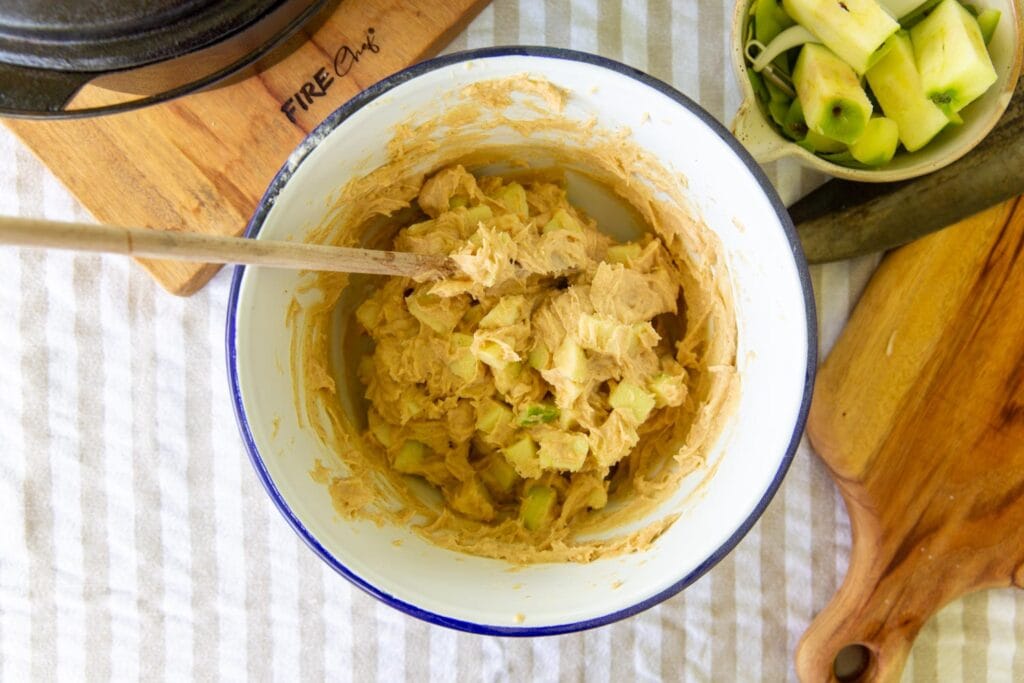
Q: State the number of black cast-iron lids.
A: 1